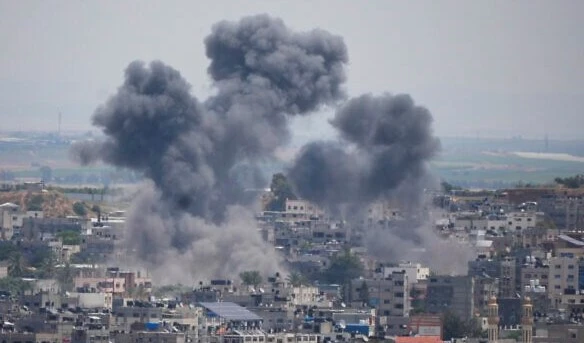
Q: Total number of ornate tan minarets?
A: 2